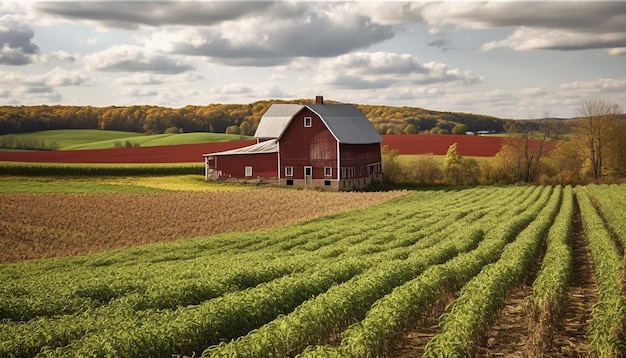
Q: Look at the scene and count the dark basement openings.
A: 2